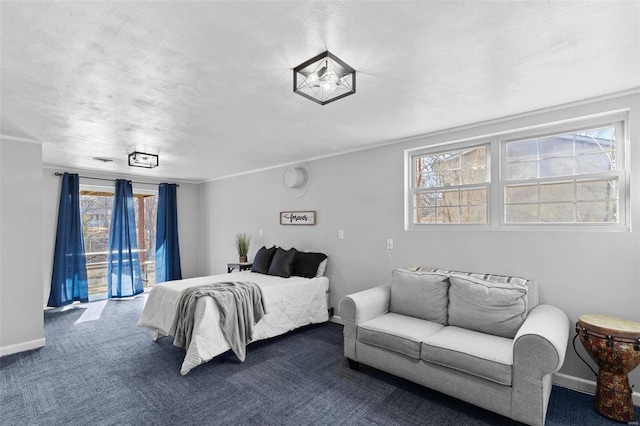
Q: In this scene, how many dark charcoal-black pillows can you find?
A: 3